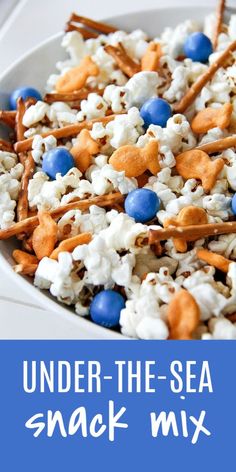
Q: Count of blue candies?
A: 7